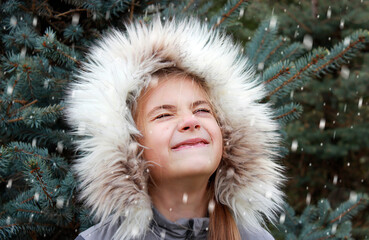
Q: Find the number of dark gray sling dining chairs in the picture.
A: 0